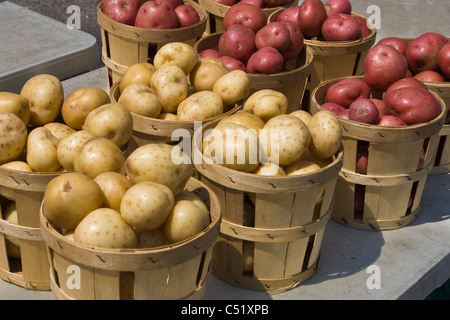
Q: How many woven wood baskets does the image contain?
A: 10